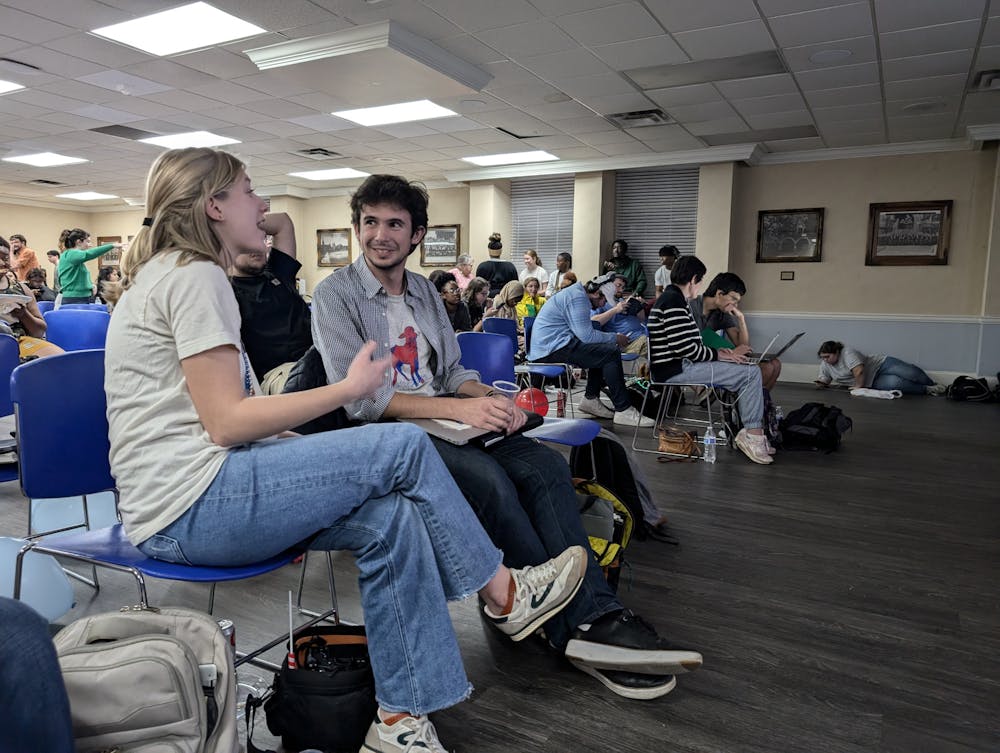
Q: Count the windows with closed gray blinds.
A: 2